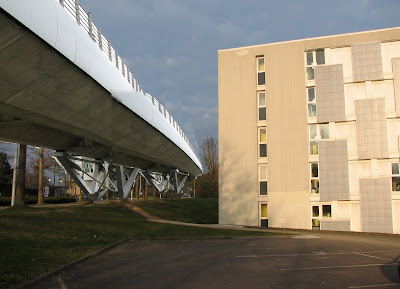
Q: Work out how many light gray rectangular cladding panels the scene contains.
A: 7